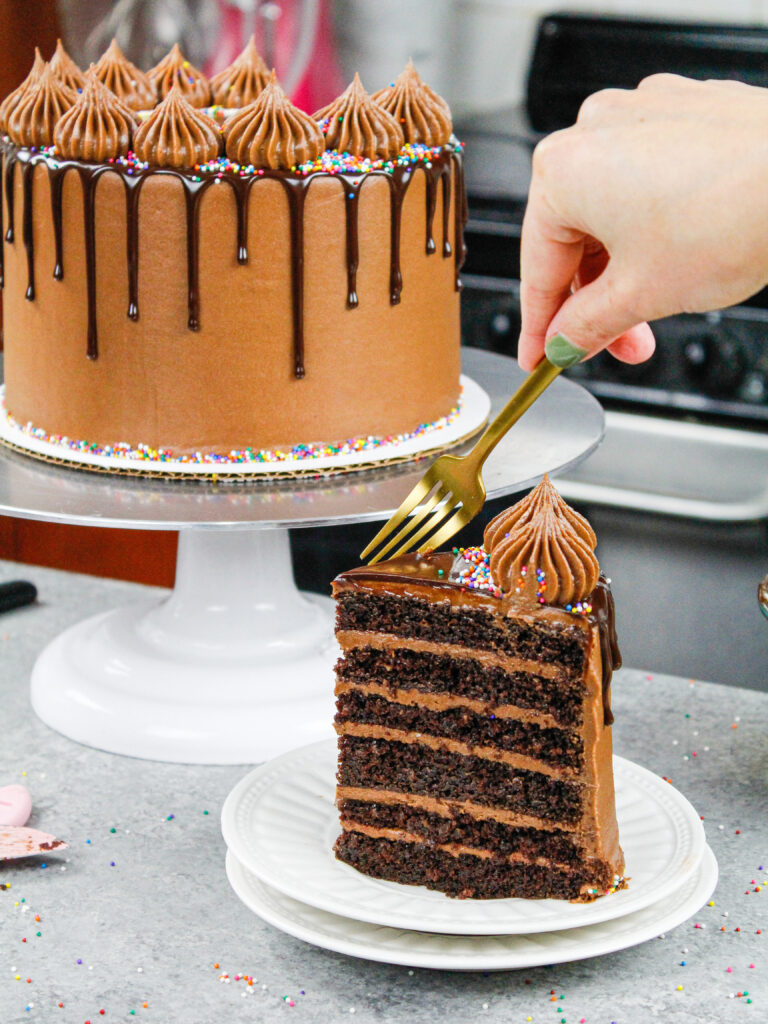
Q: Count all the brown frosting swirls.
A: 13